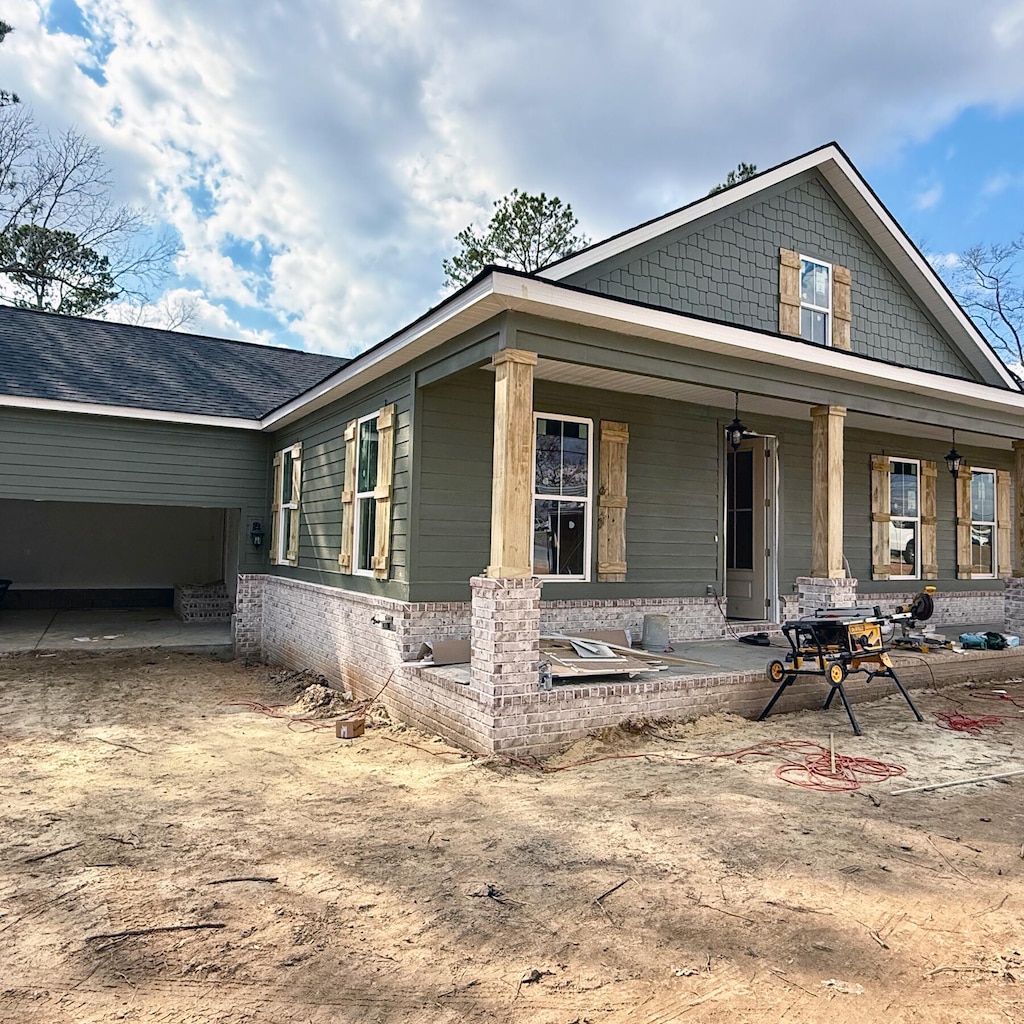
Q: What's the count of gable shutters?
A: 2